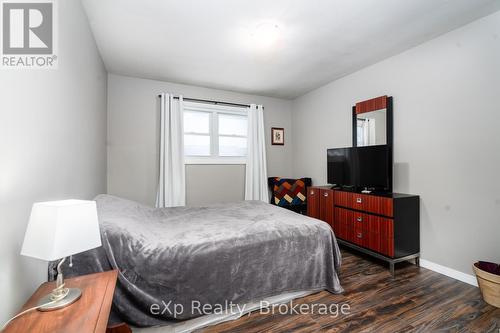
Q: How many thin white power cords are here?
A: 1